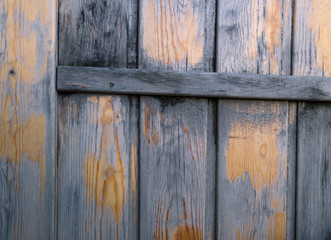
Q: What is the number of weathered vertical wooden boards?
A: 5